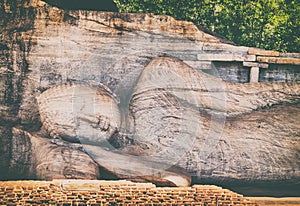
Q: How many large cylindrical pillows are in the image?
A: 1